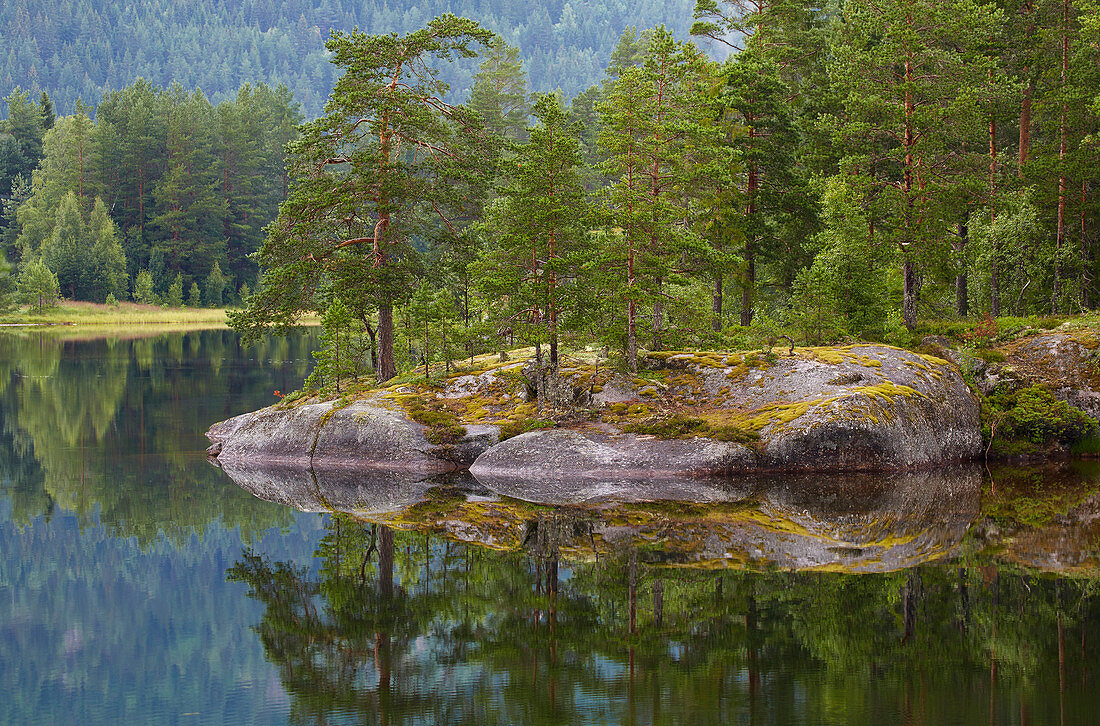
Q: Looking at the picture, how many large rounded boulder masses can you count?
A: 3